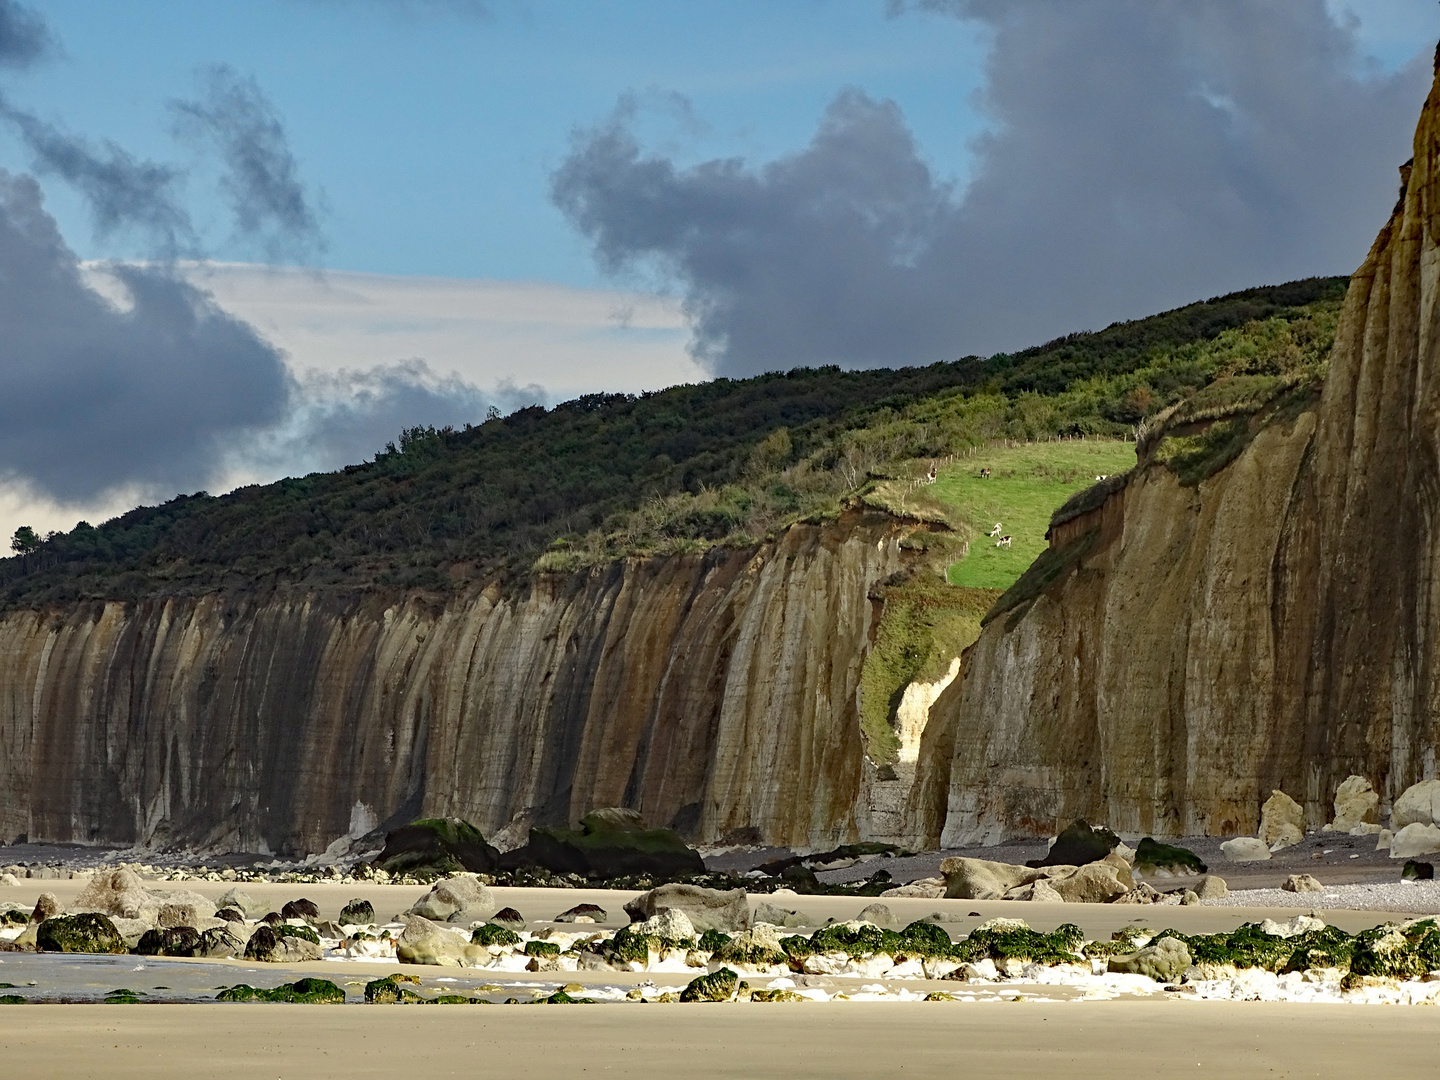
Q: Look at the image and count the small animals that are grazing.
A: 5